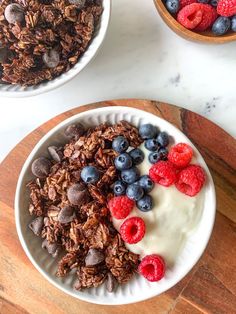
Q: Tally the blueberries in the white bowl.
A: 14